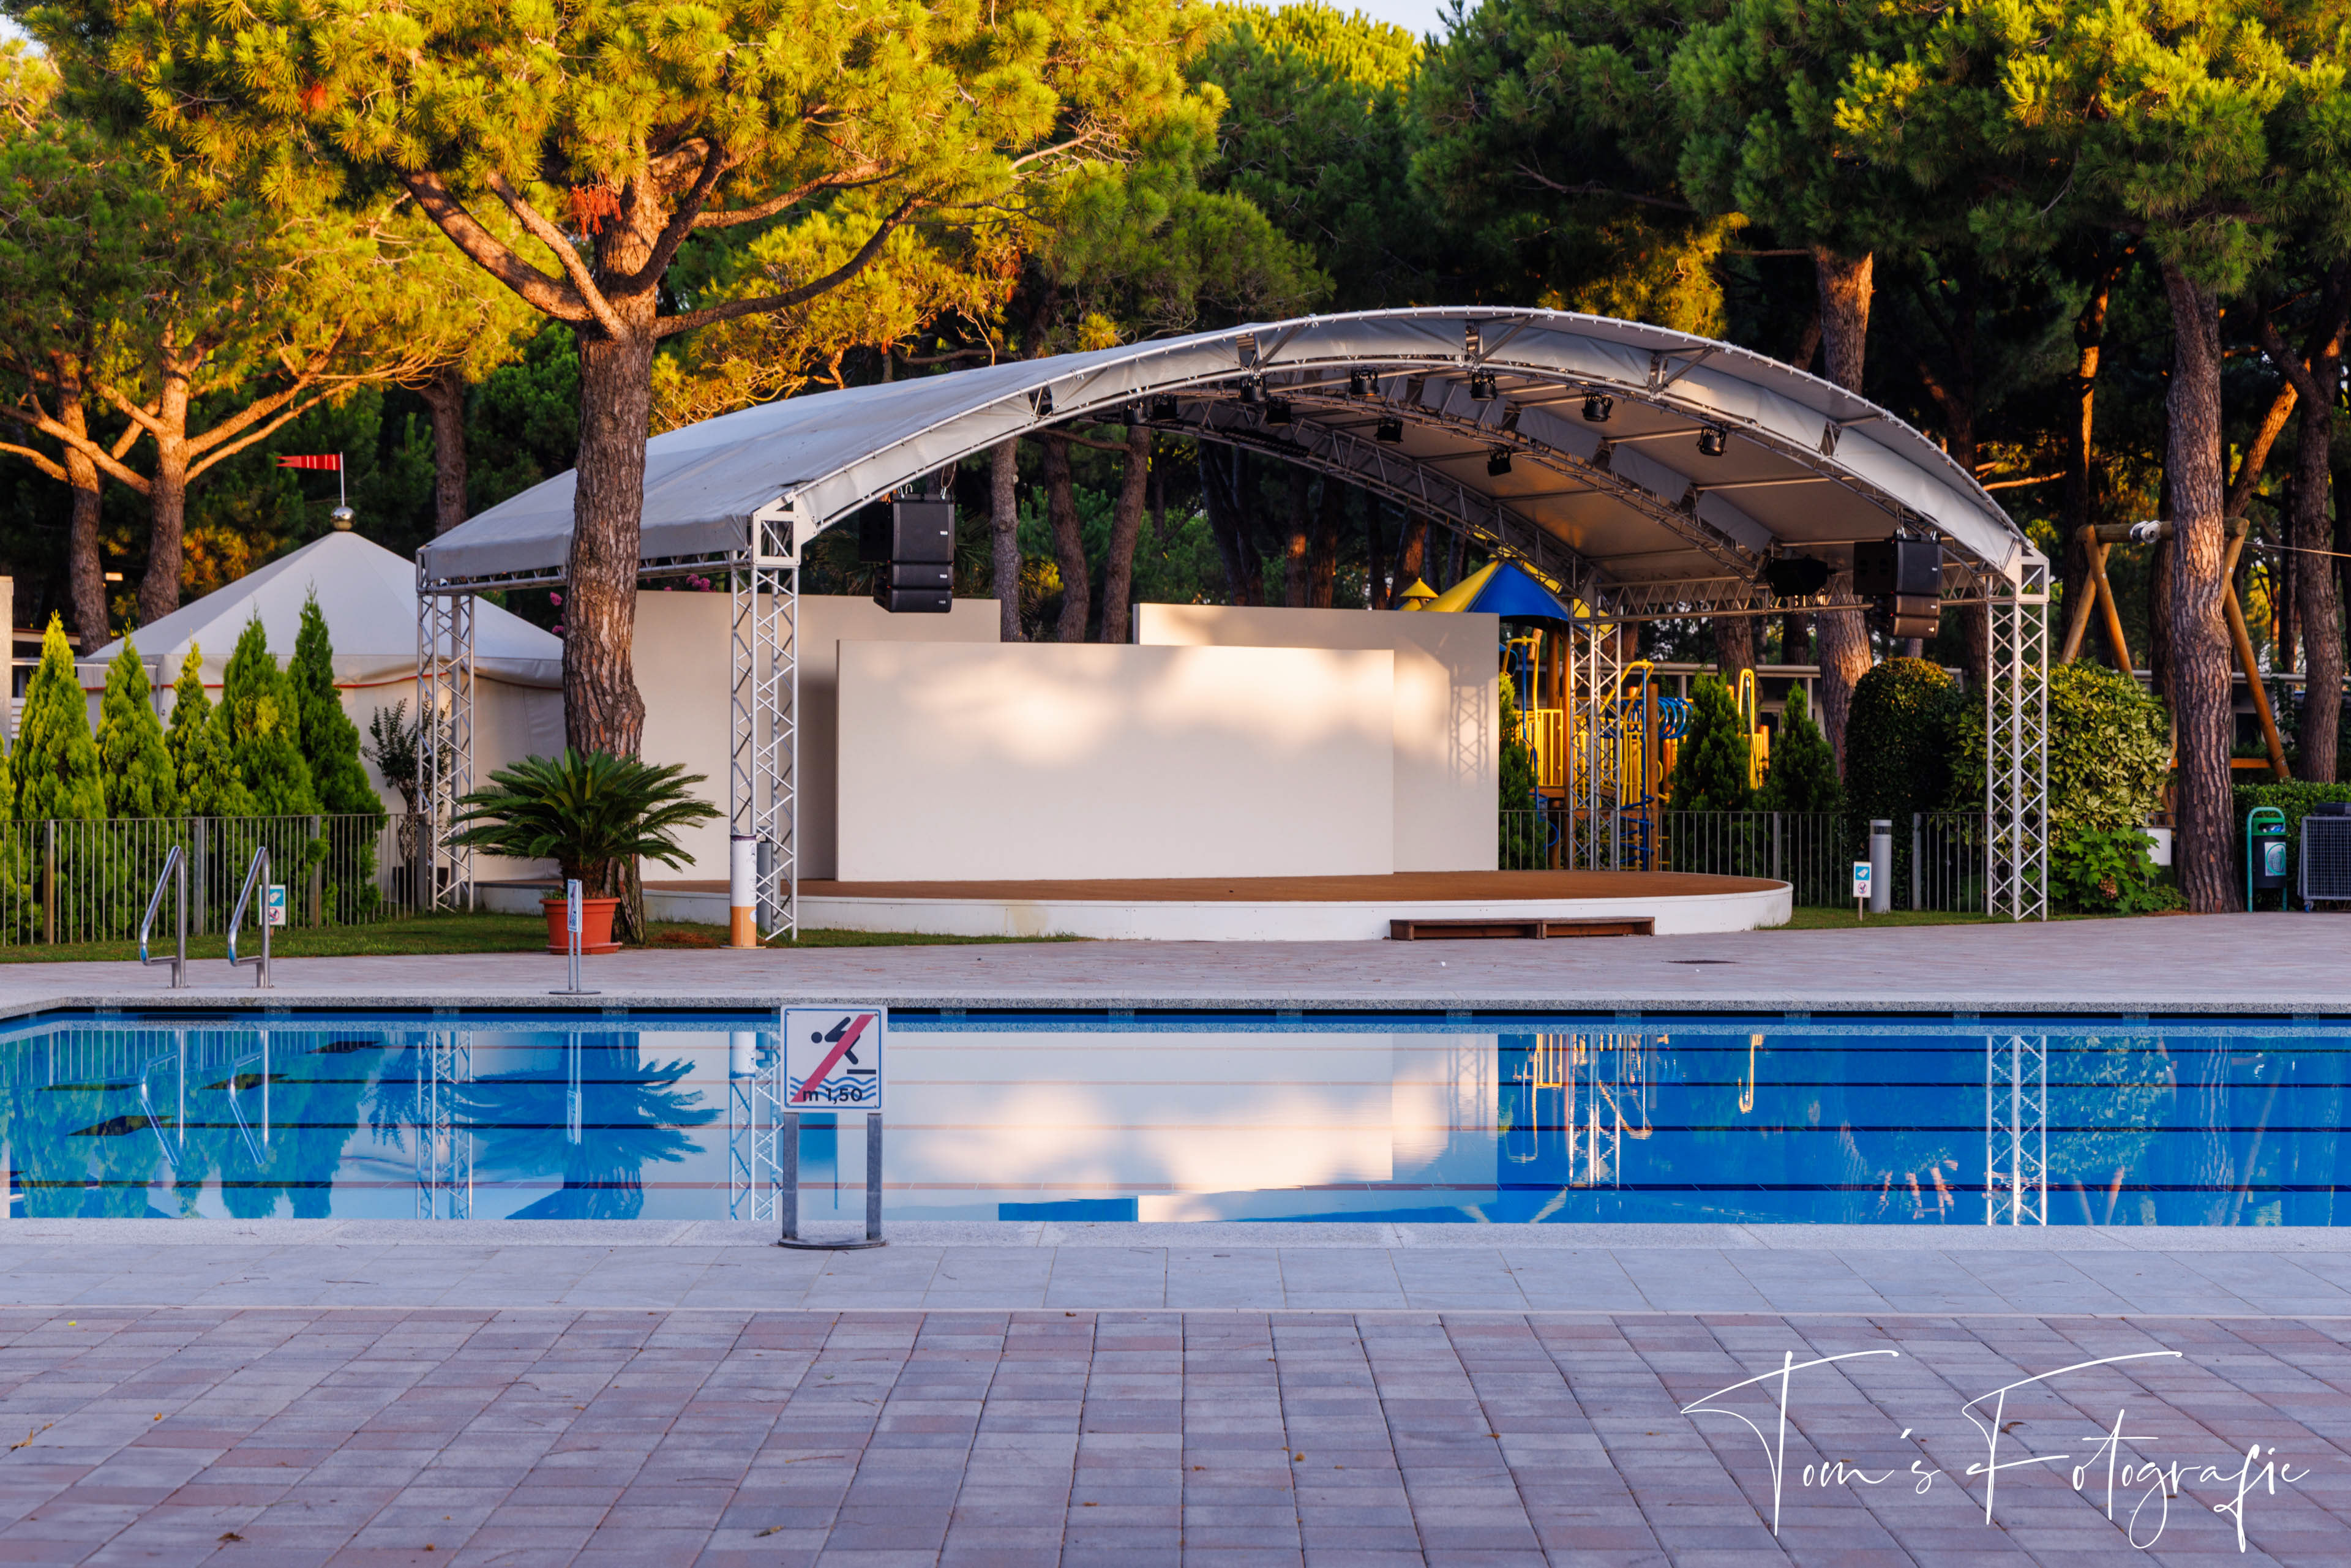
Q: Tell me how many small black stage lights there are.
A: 10